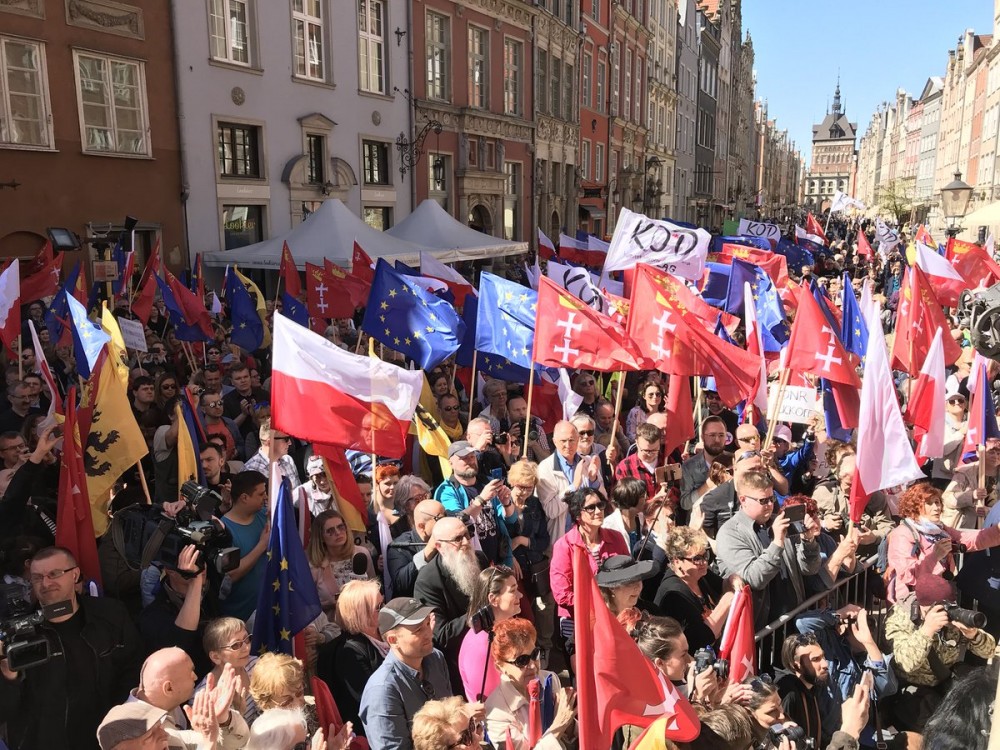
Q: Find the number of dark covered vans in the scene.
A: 0